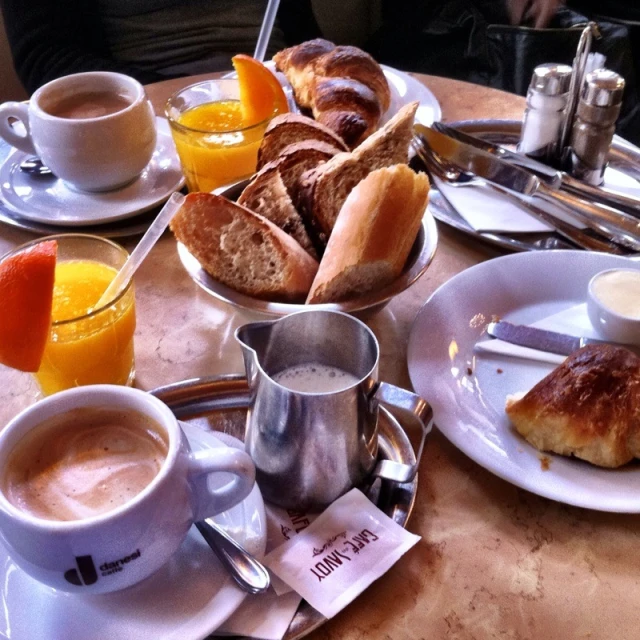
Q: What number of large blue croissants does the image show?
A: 0